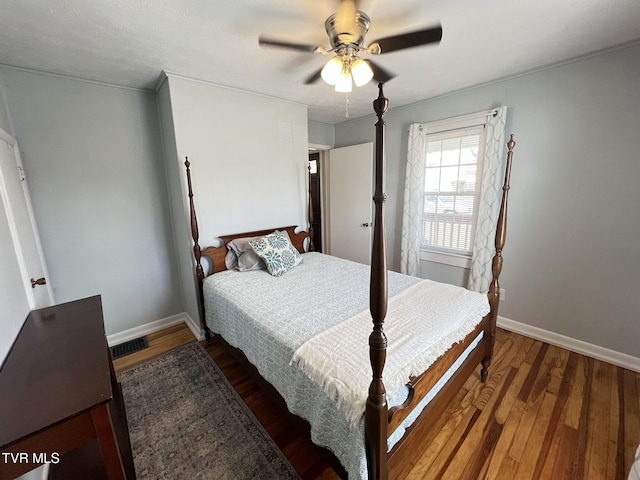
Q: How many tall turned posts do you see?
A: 4